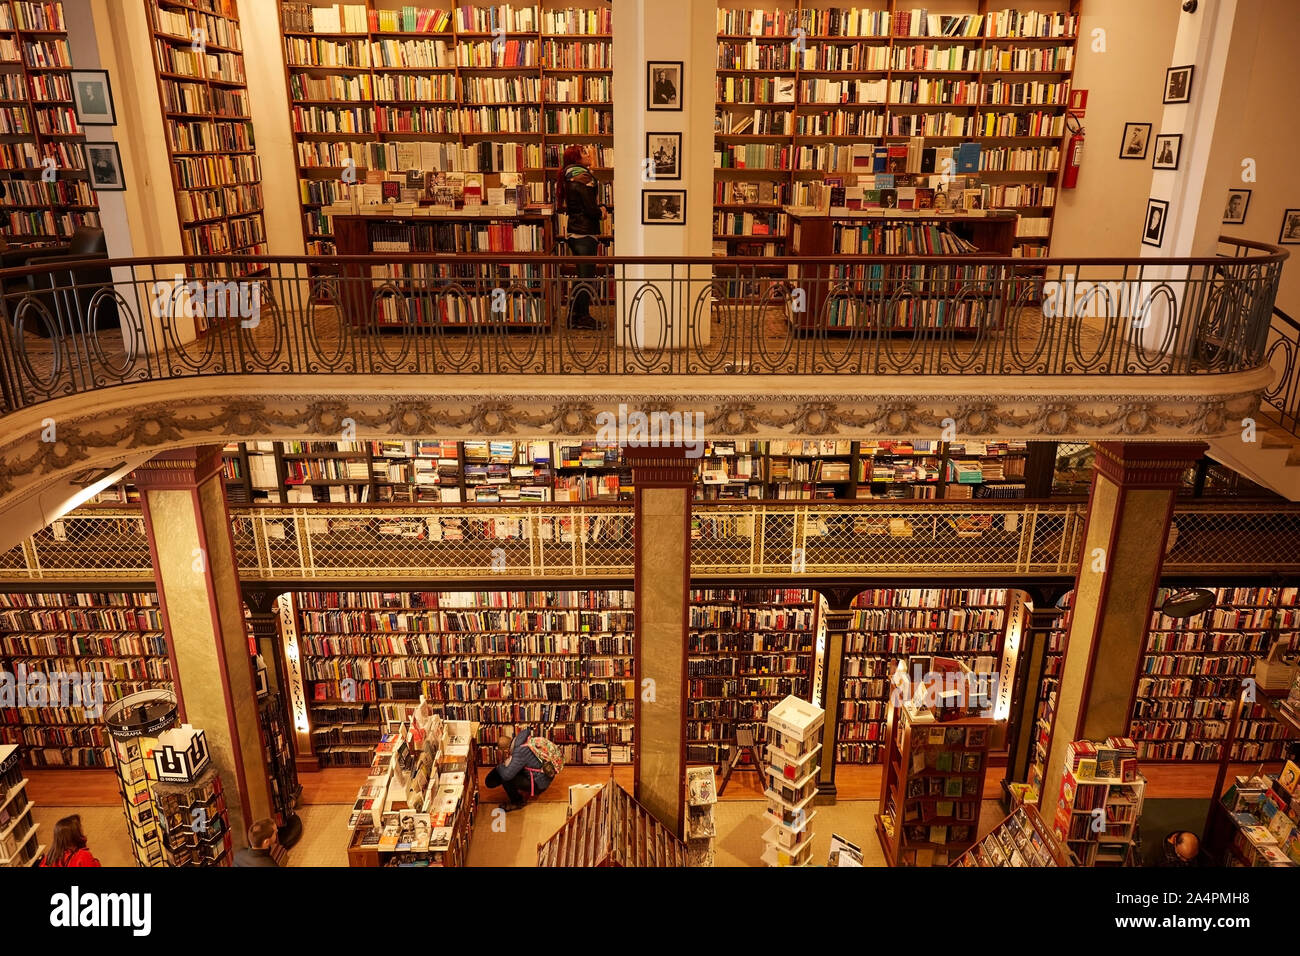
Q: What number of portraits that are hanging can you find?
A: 11